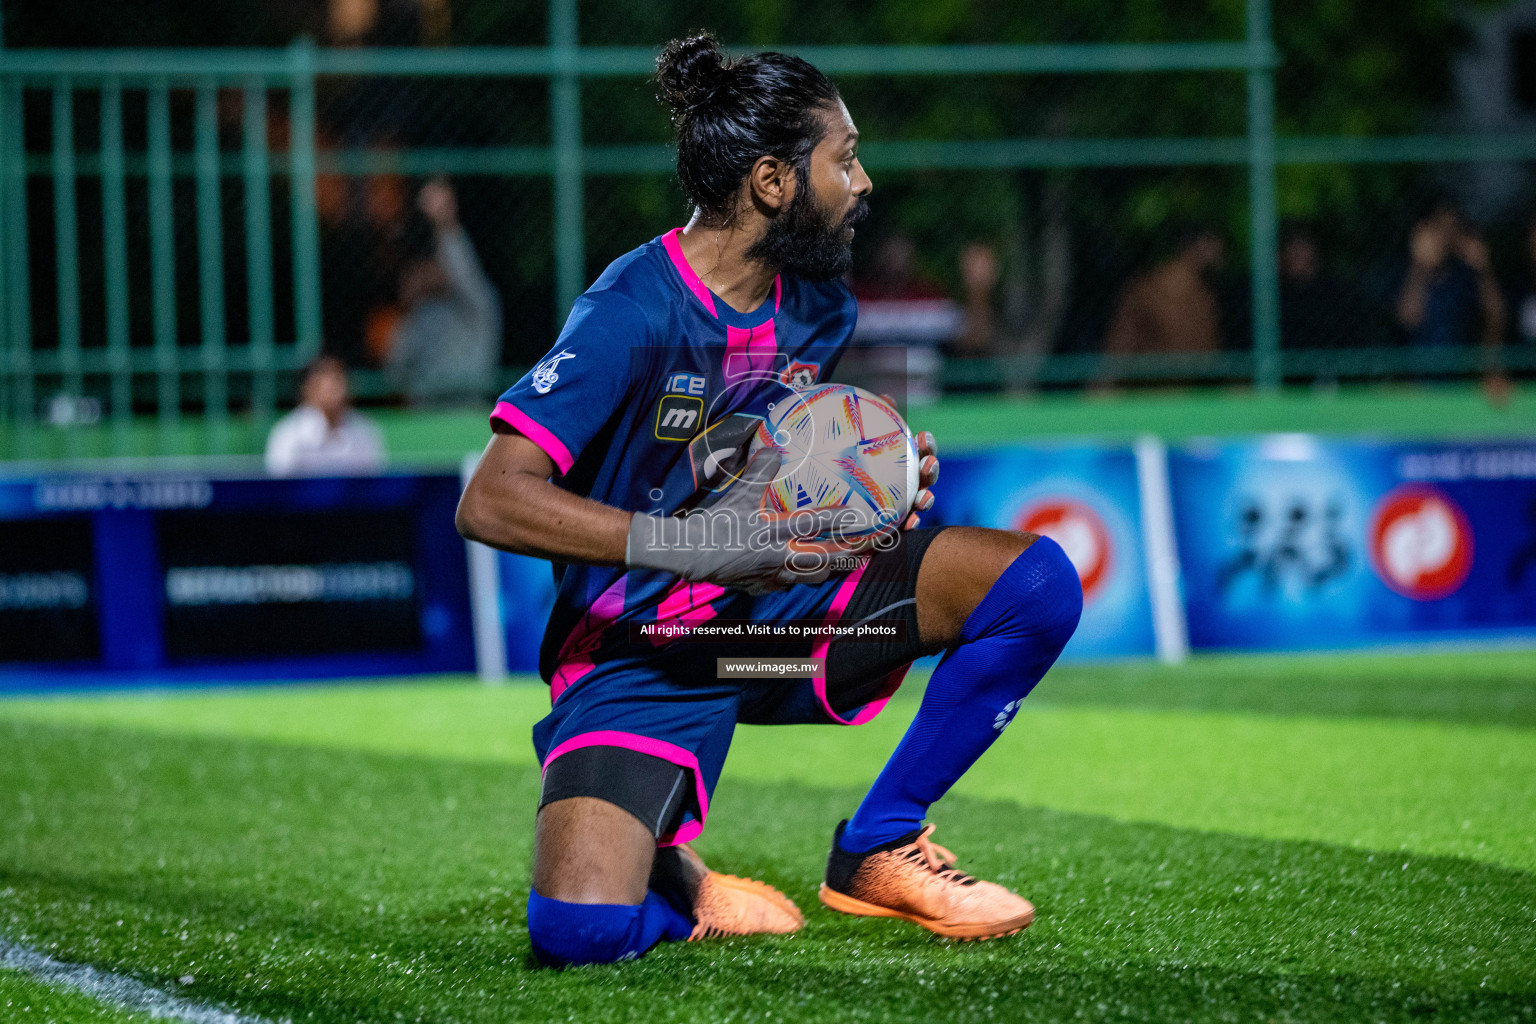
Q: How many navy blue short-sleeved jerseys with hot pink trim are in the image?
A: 1